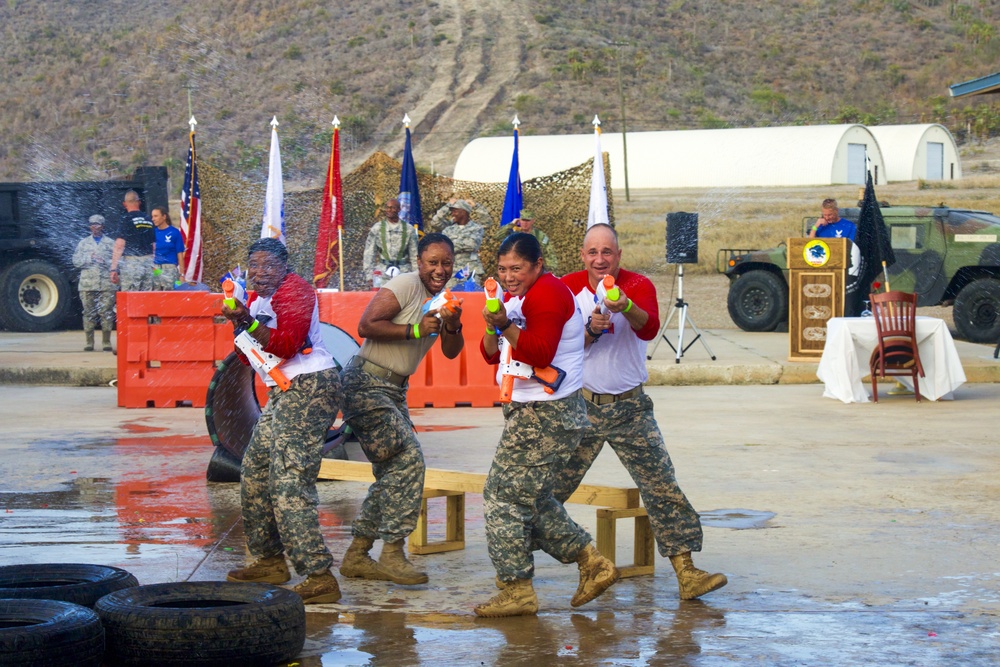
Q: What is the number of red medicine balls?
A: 0